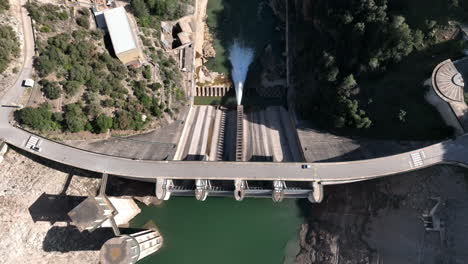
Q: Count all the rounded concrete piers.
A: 5